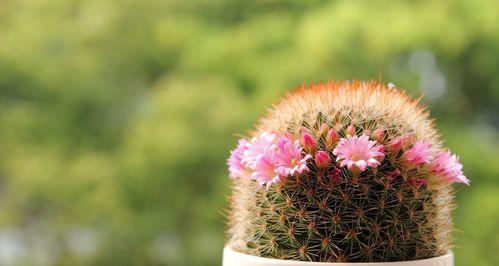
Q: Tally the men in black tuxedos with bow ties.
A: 0